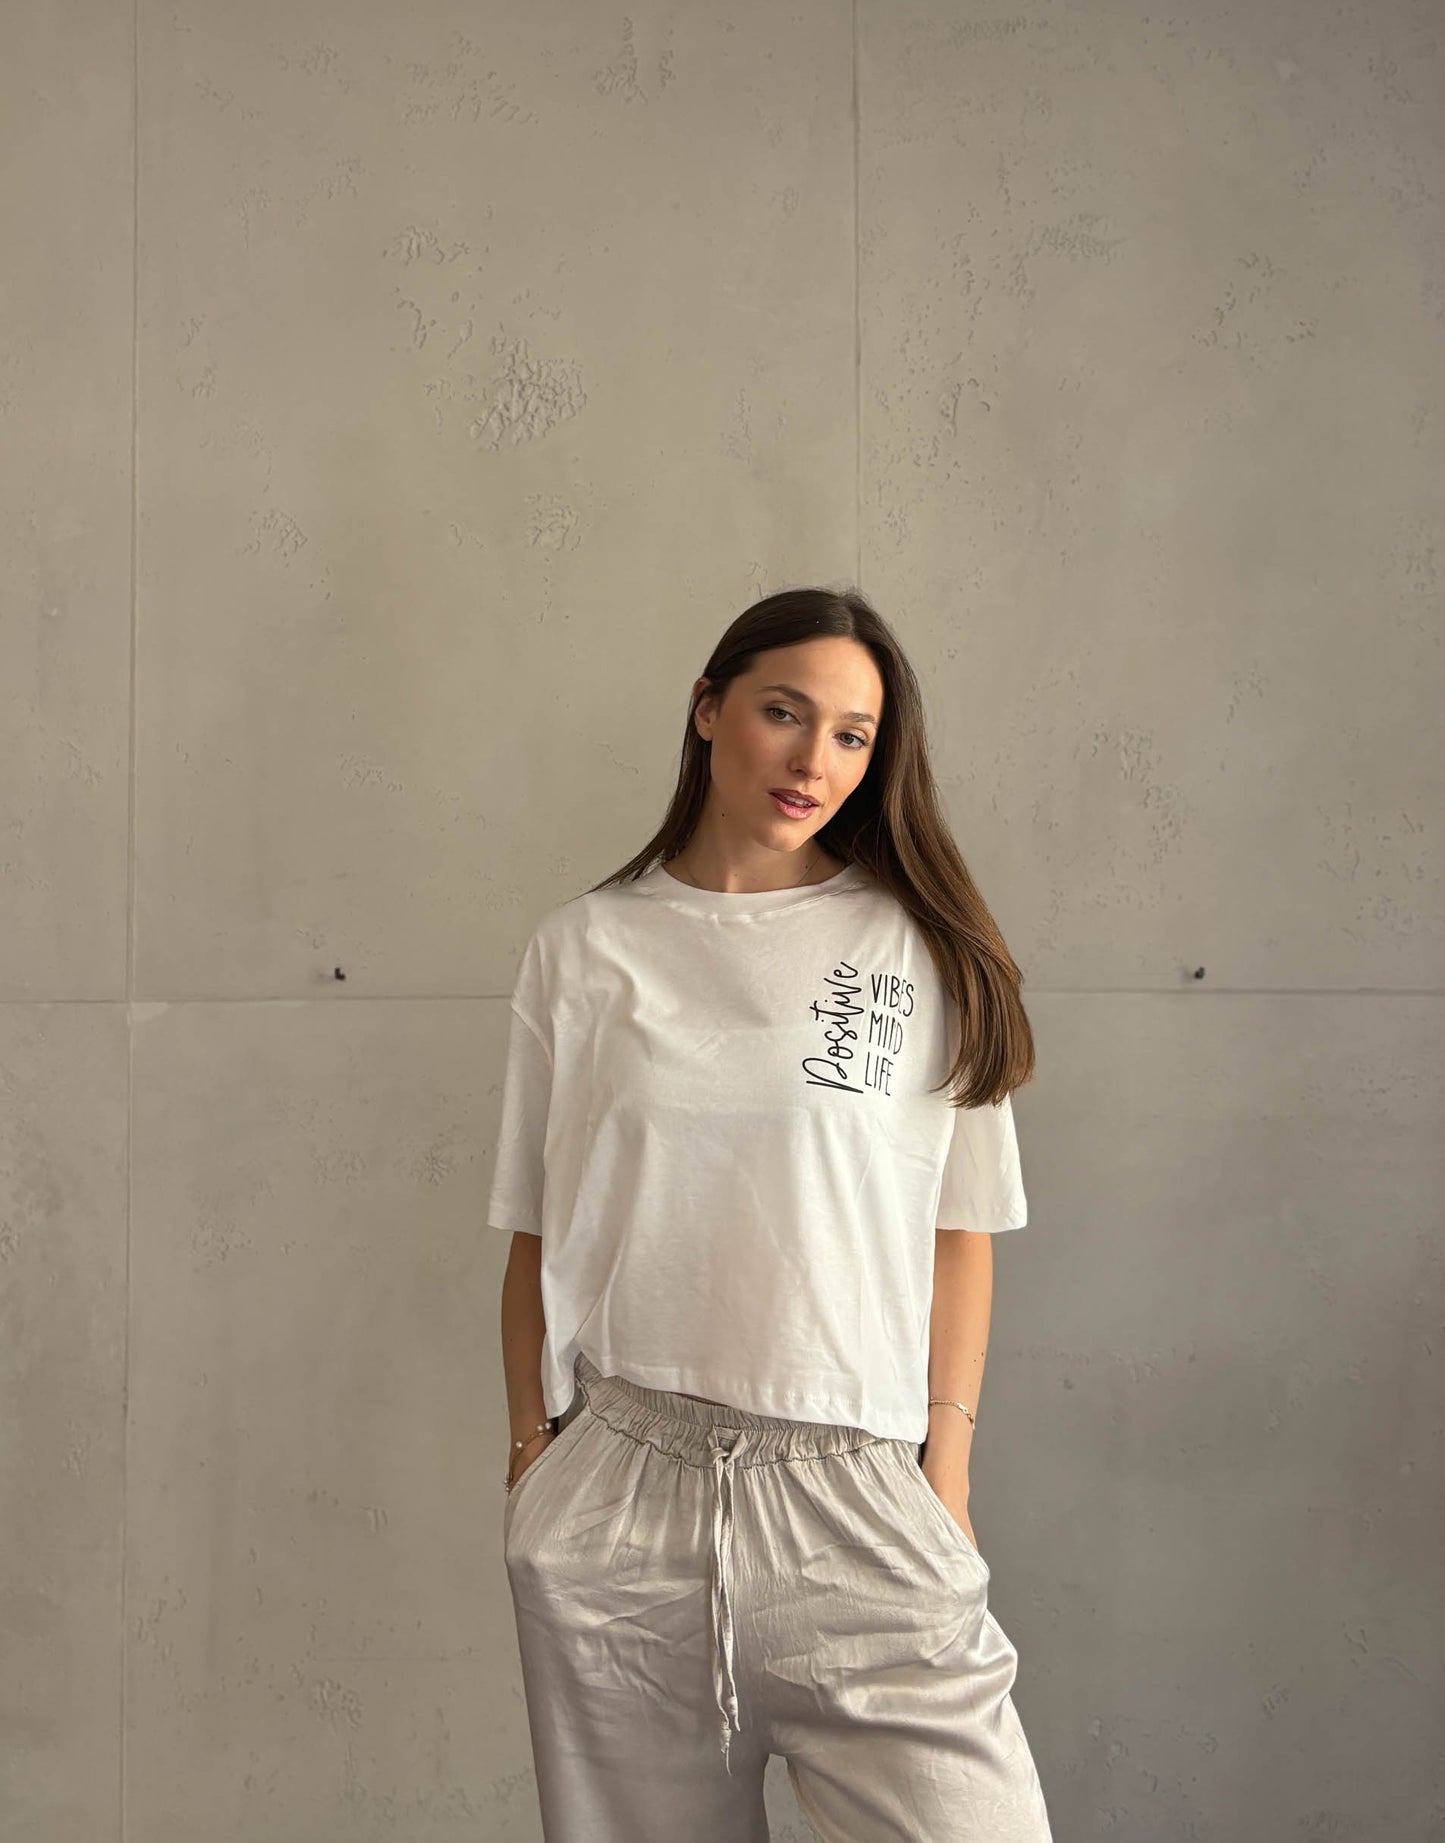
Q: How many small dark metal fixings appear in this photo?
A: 2